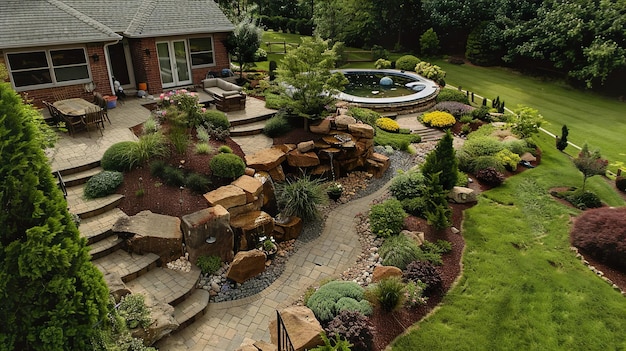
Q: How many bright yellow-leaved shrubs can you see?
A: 2